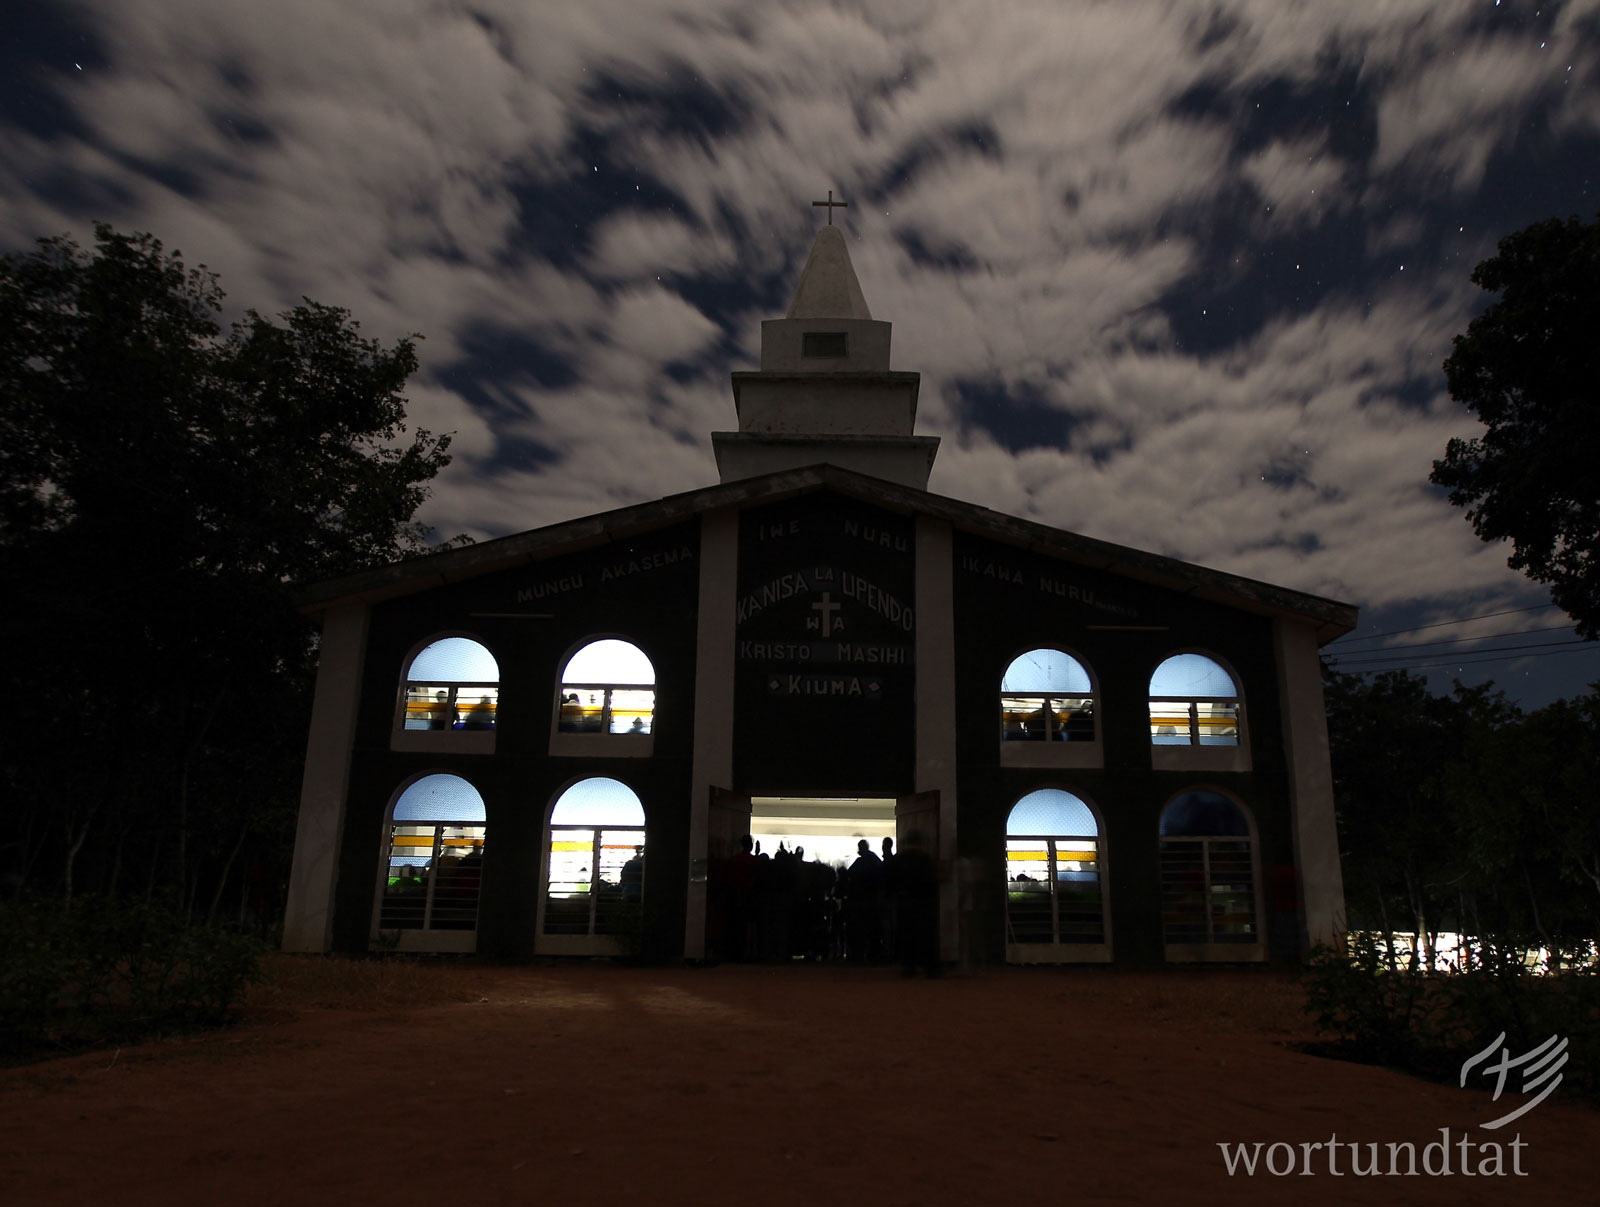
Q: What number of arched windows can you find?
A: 8